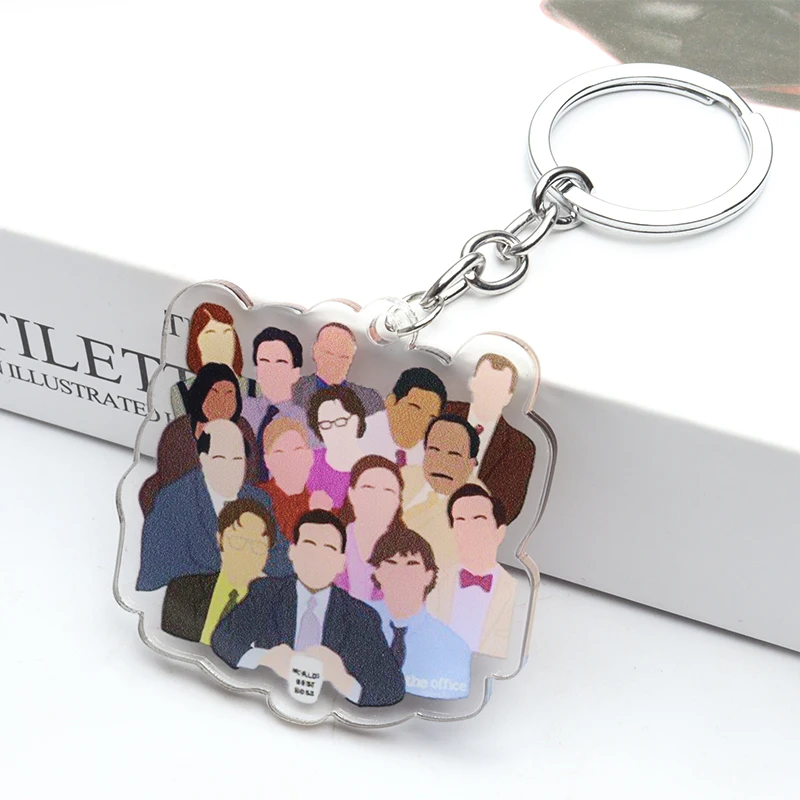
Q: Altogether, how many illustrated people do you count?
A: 15